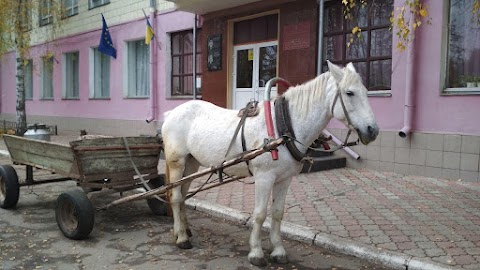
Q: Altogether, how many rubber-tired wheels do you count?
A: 3